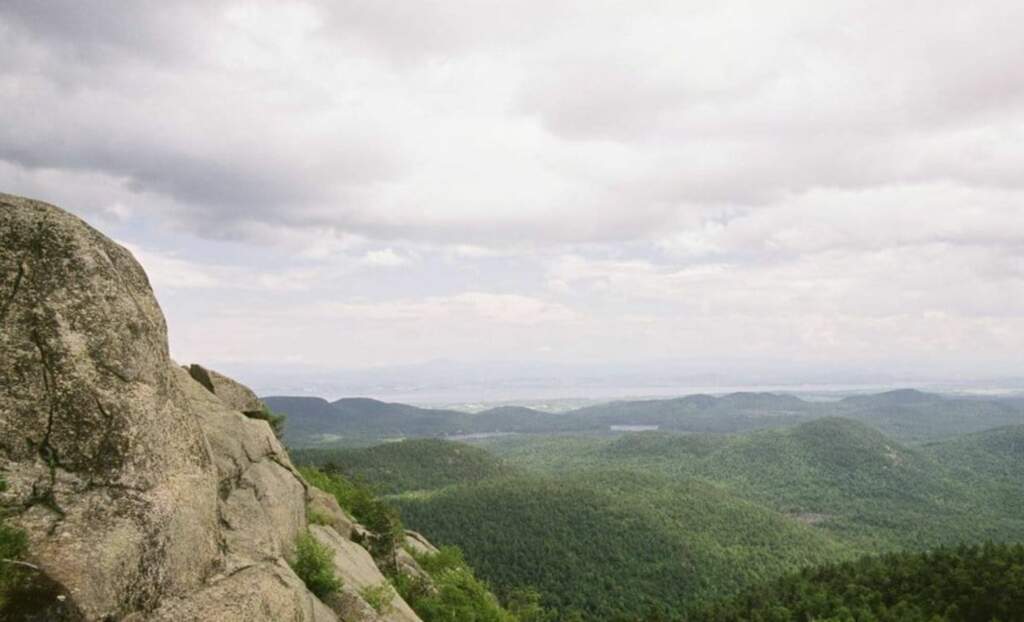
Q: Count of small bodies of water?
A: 2